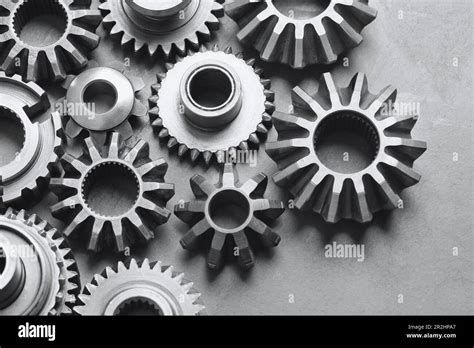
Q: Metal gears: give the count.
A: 11